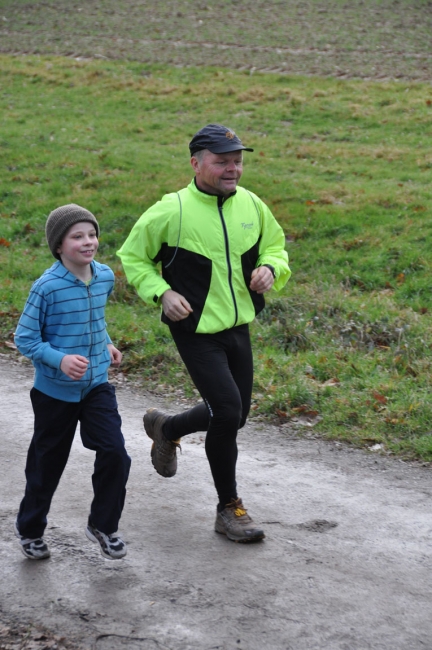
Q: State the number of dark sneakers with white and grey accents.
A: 2